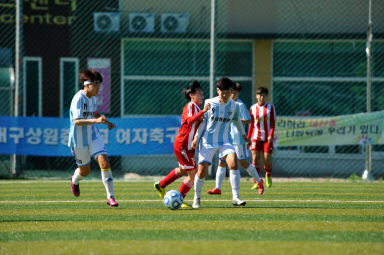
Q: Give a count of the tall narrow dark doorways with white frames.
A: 2